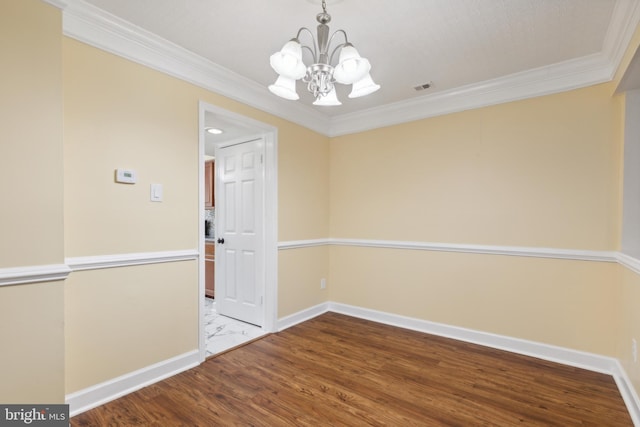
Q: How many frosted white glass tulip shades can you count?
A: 5